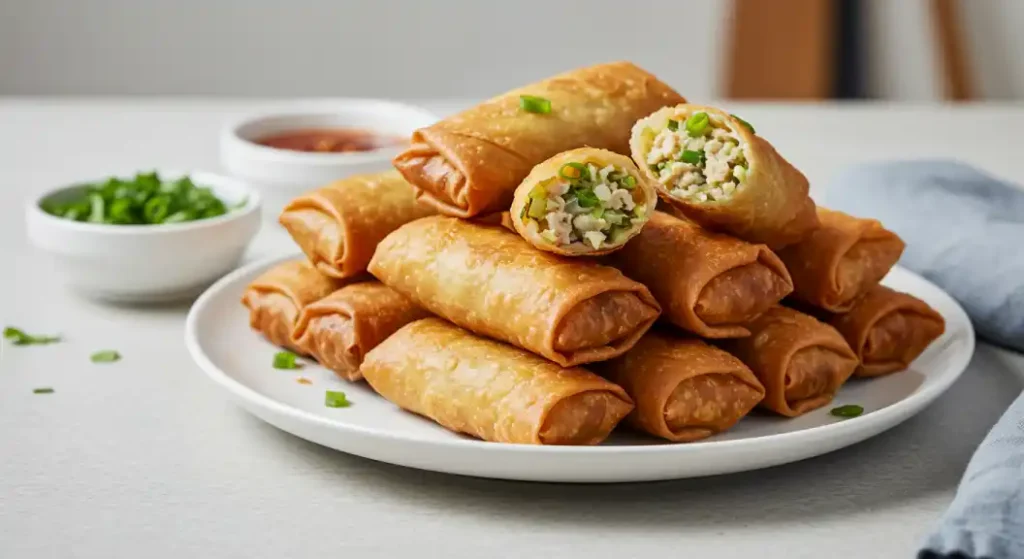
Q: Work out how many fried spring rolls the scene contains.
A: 13